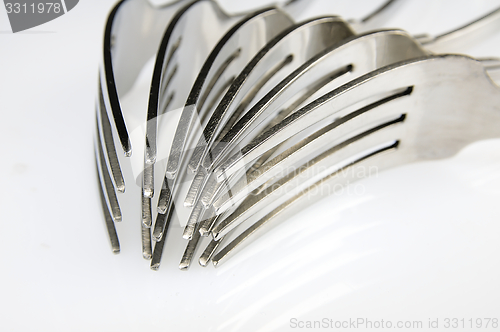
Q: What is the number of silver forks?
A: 6